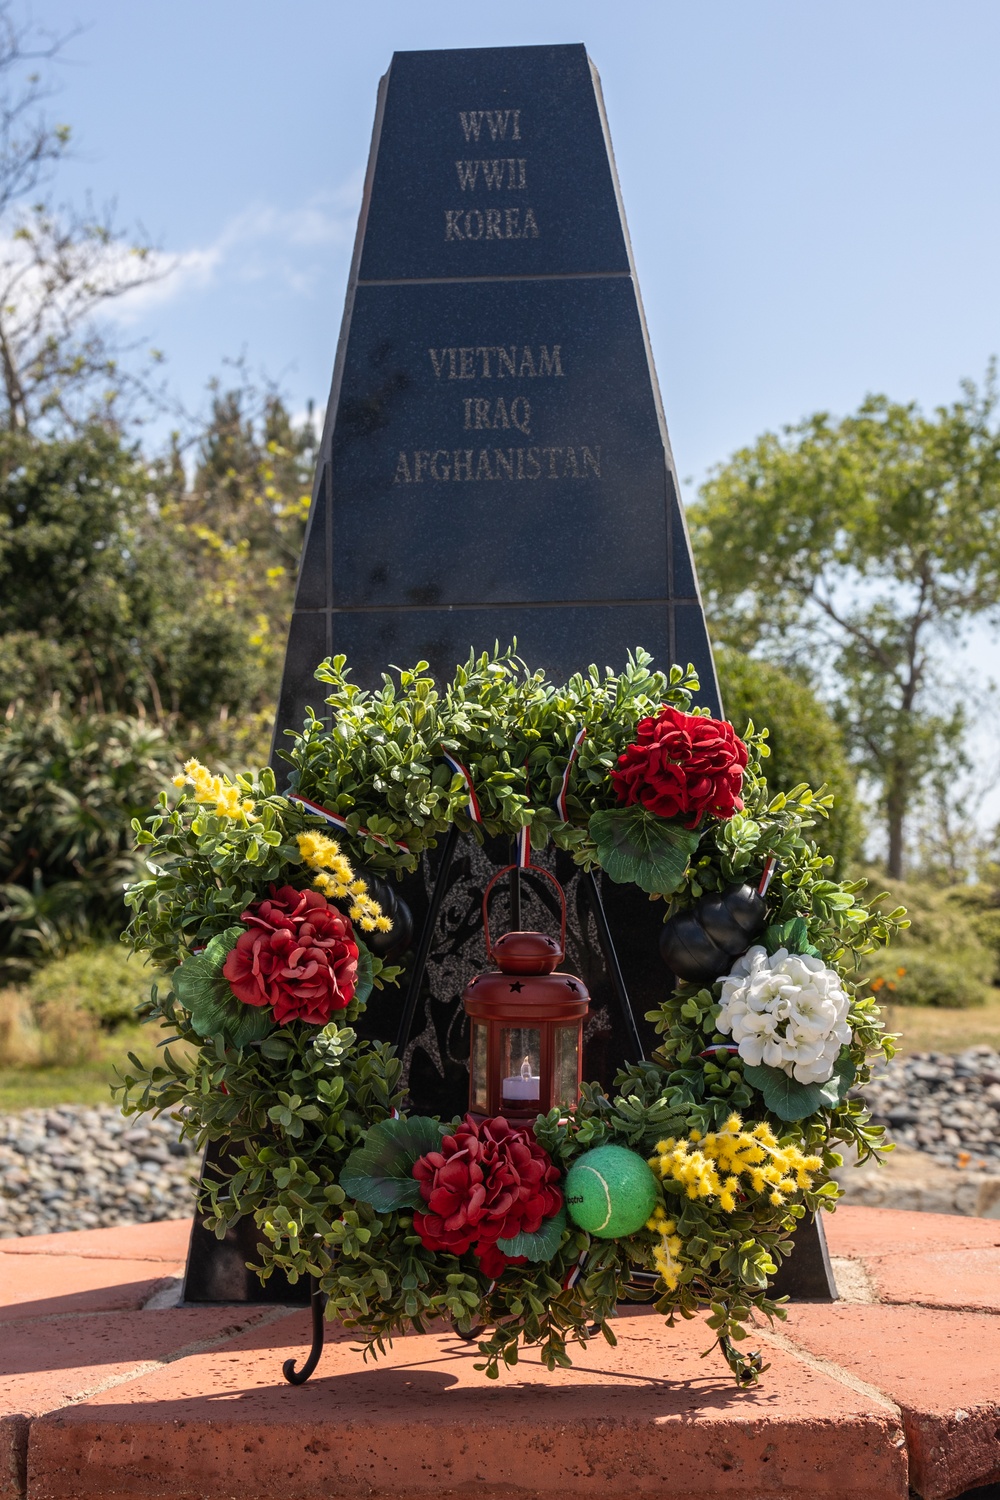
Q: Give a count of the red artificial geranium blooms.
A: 3